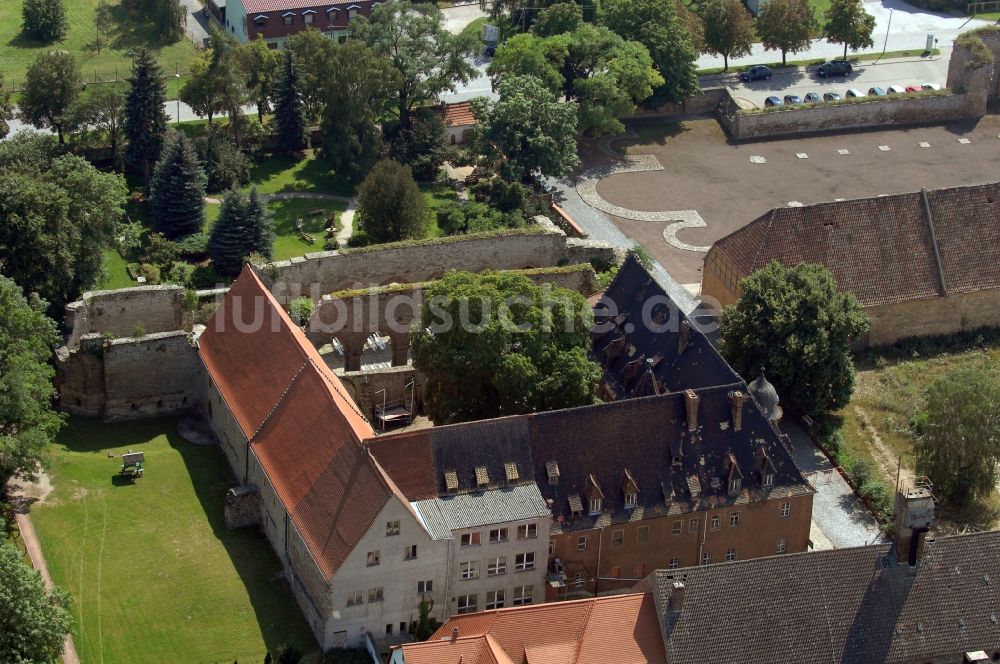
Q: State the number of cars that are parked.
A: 11